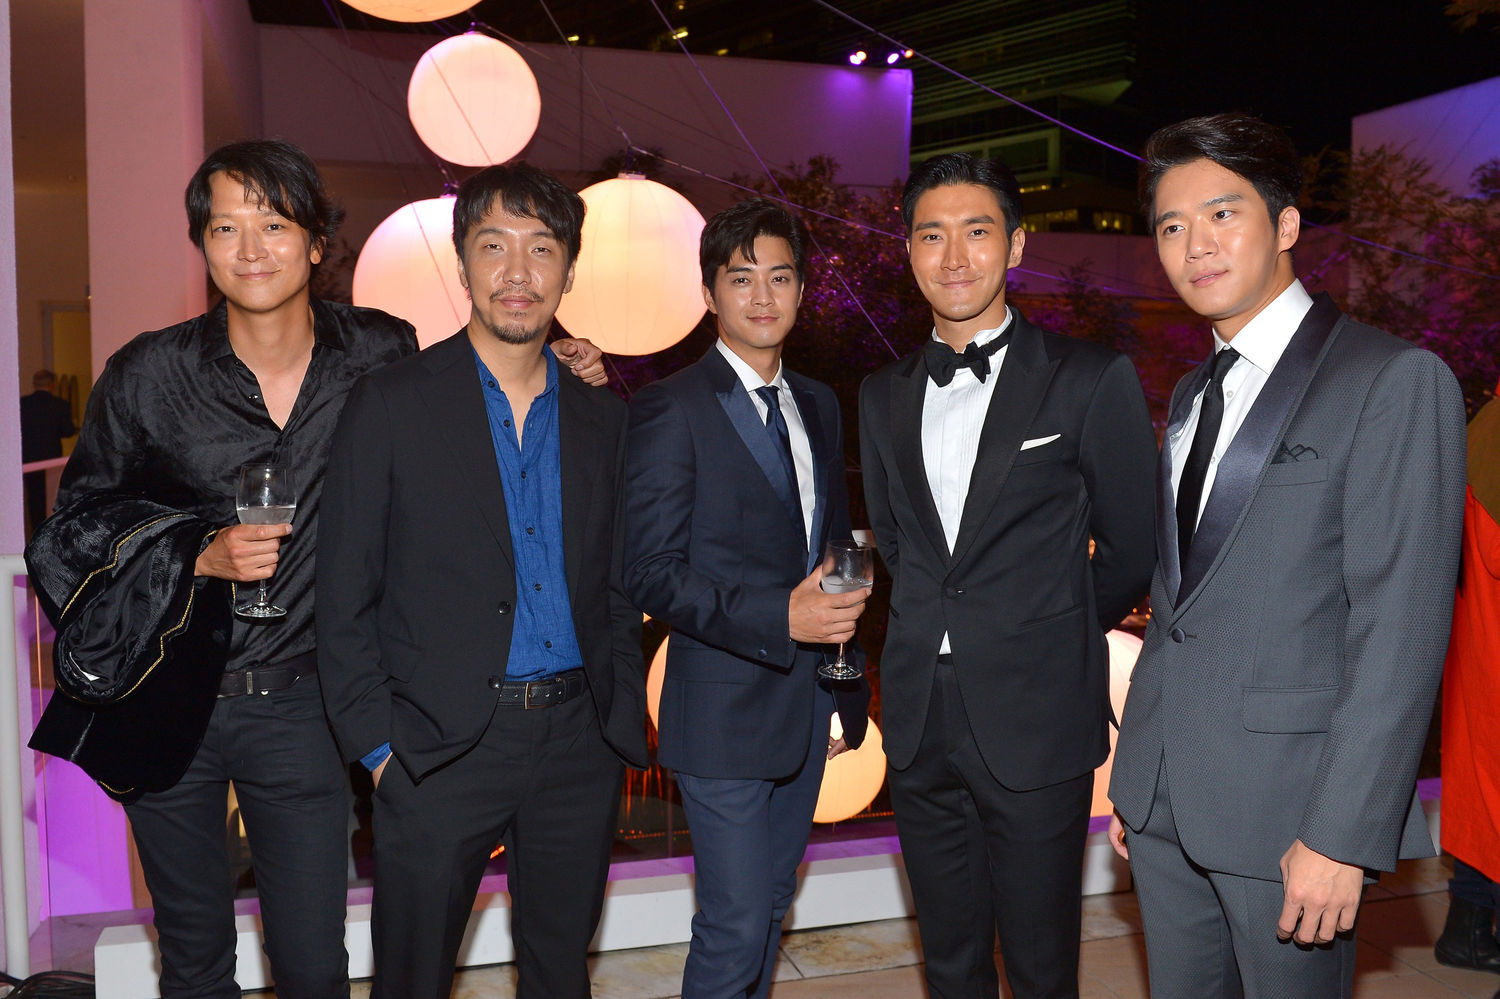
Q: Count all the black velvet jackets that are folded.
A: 1